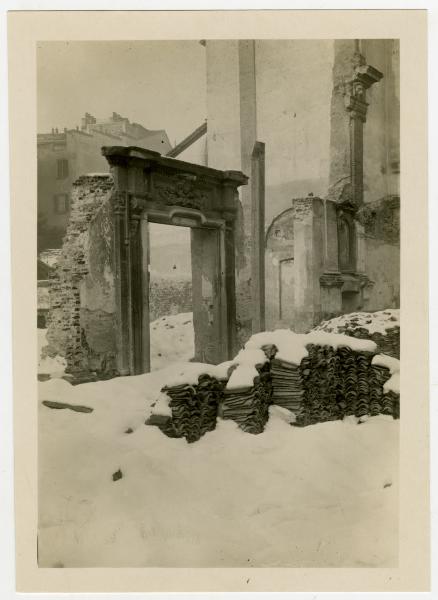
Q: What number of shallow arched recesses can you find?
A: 2